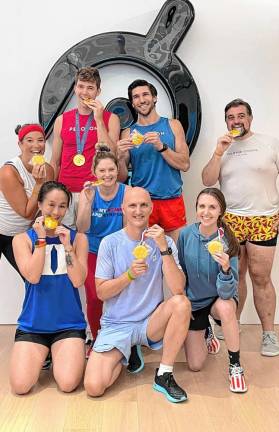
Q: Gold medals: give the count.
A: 9